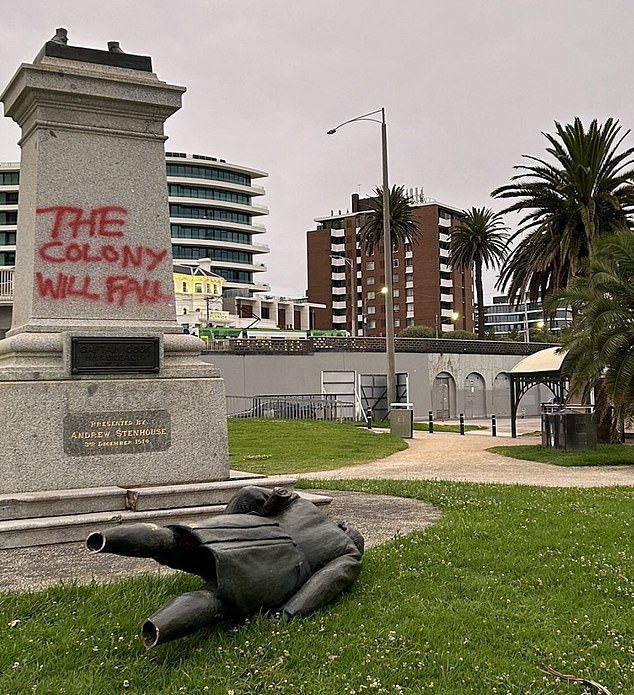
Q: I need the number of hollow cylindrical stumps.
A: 2